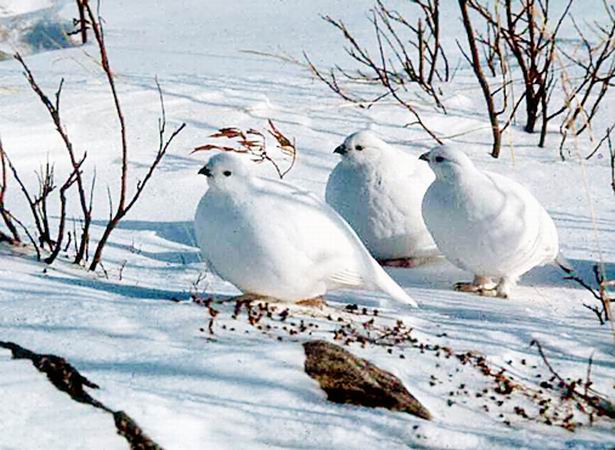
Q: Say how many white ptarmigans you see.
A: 3